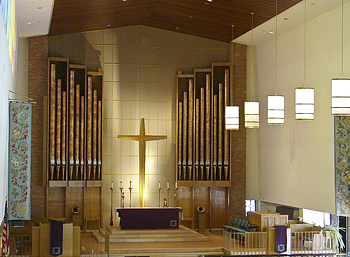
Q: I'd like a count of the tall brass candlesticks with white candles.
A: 6